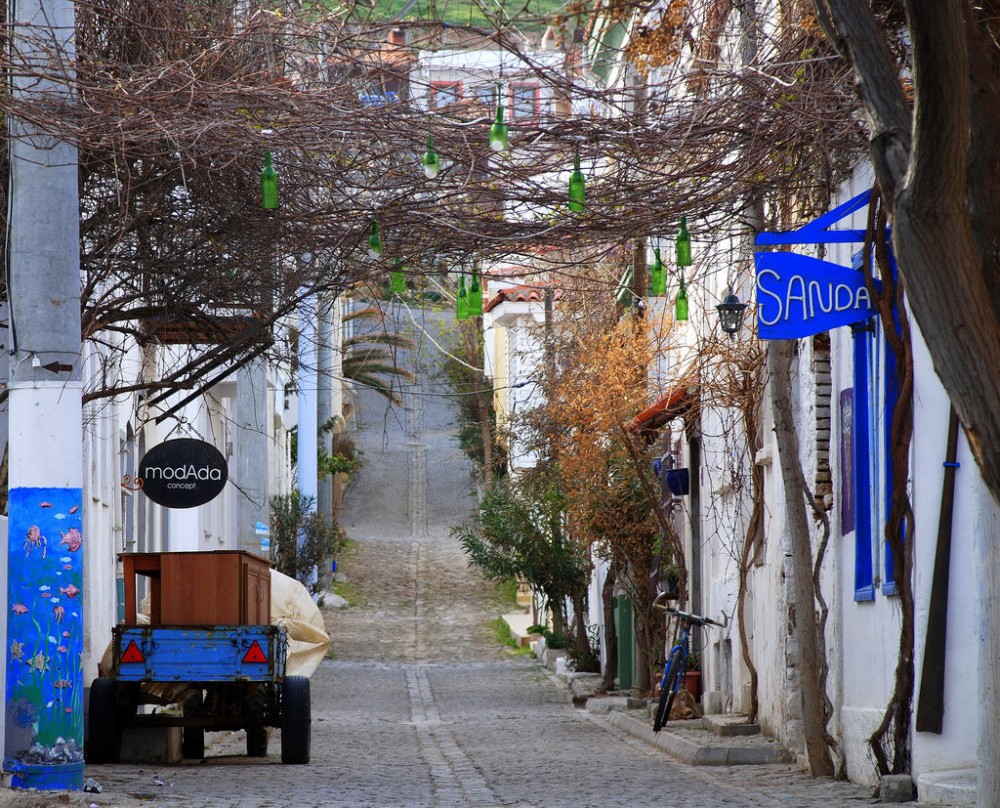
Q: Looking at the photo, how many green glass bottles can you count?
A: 11